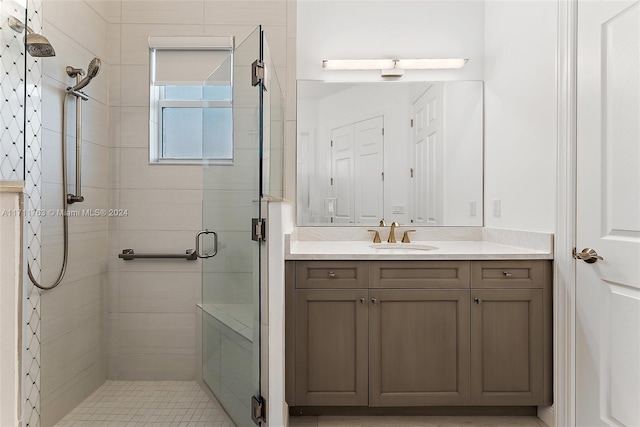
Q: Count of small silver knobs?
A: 5